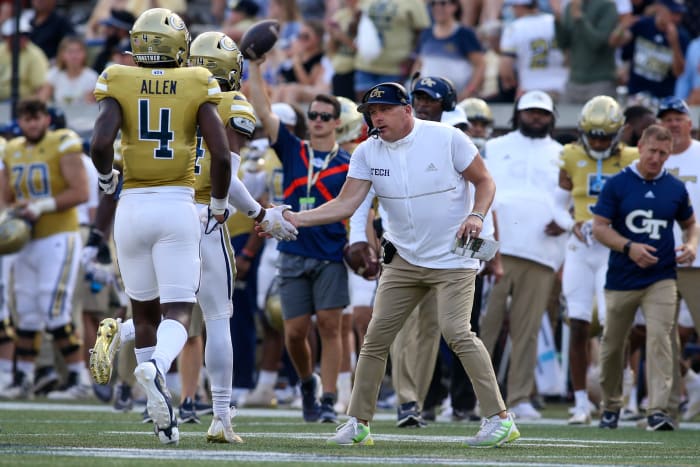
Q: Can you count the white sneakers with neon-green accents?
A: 2